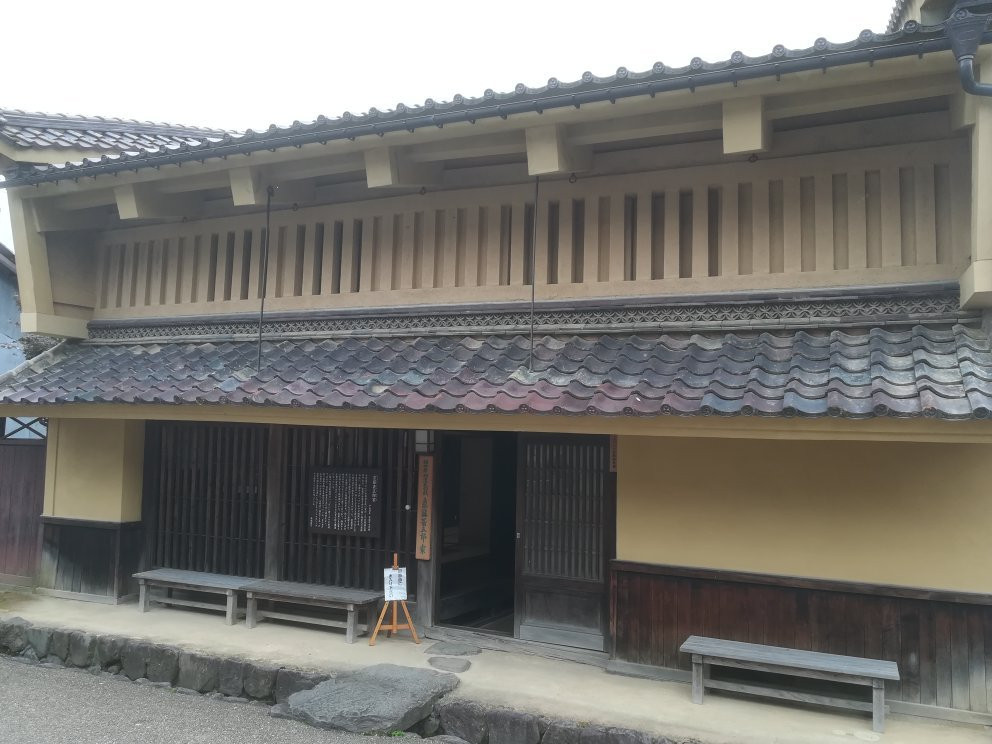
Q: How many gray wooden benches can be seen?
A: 3